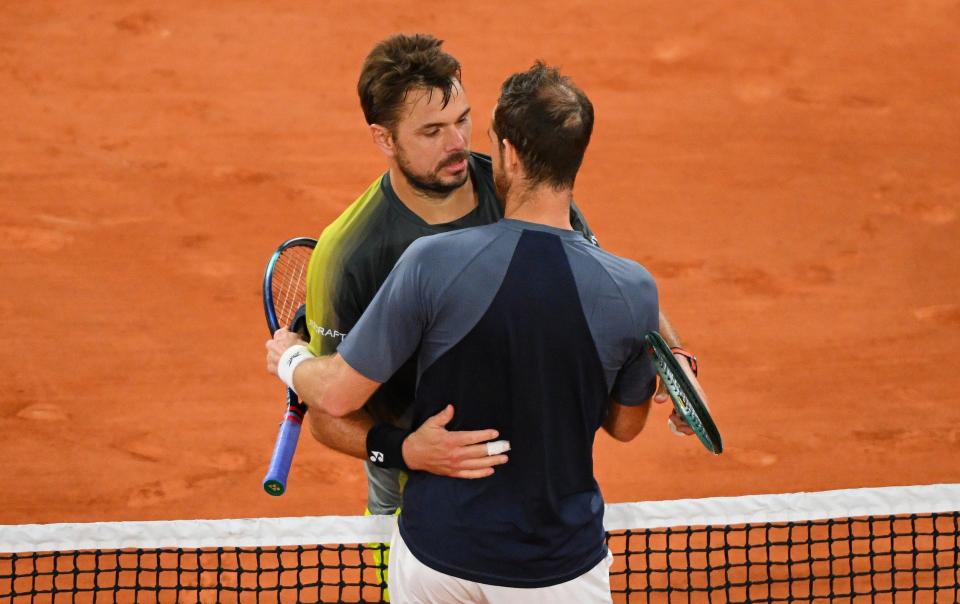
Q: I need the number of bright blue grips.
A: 1